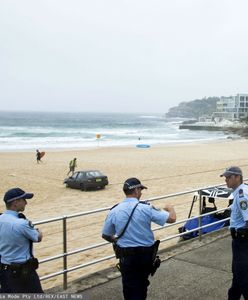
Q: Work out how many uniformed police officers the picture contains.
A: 3